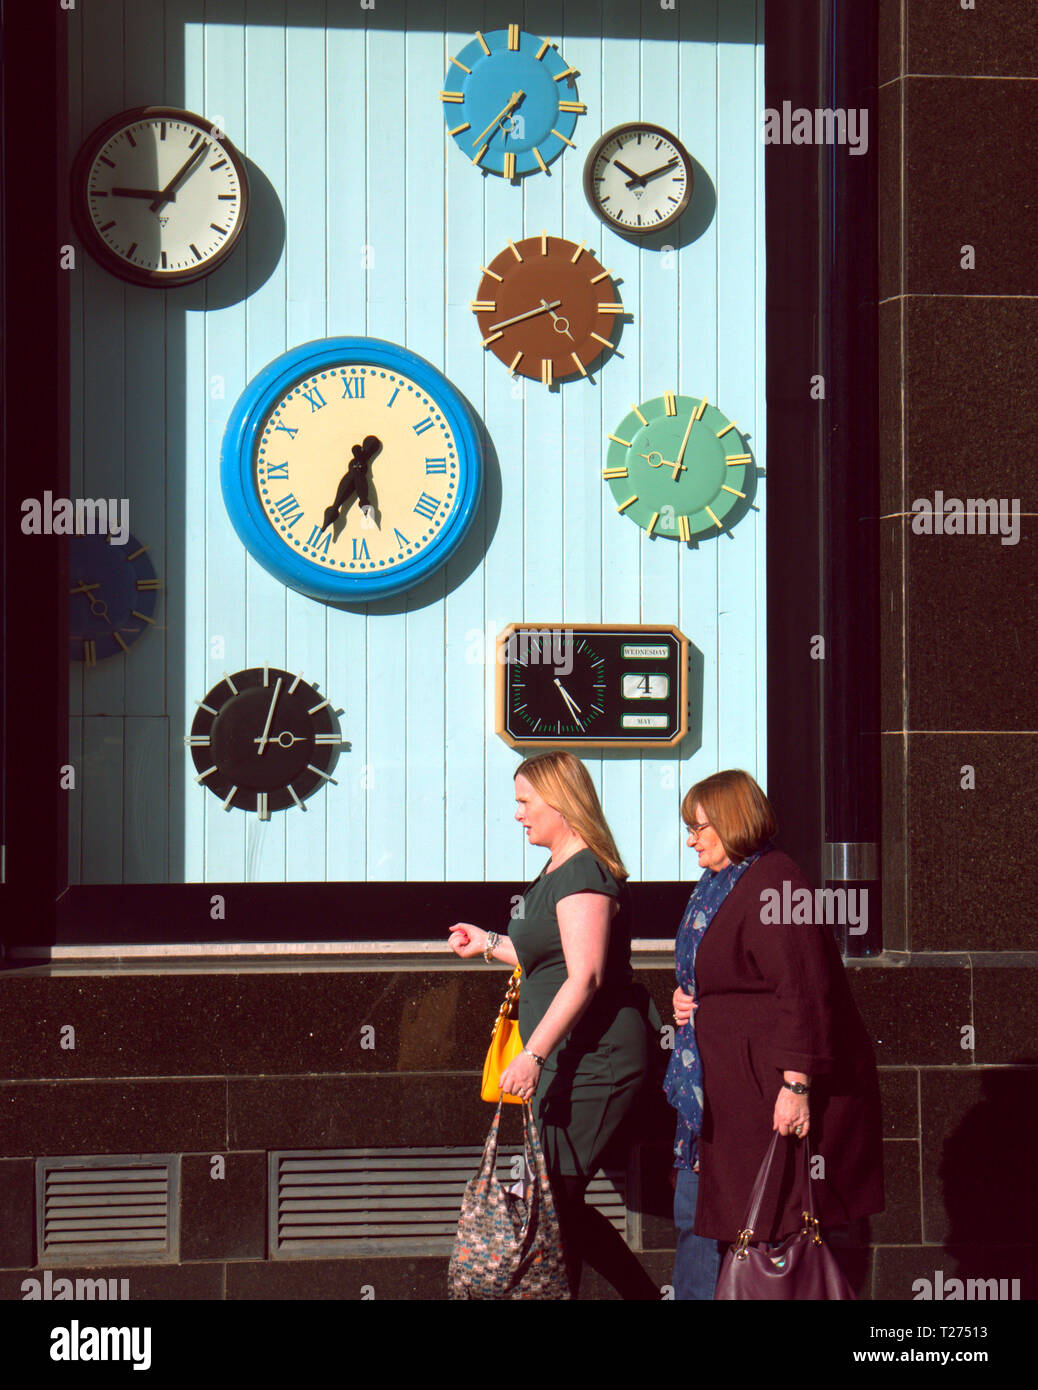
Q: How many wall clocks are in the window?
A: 9